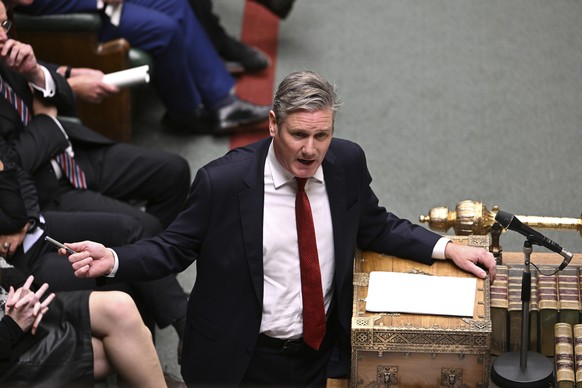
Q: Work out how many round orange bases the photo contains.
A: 0